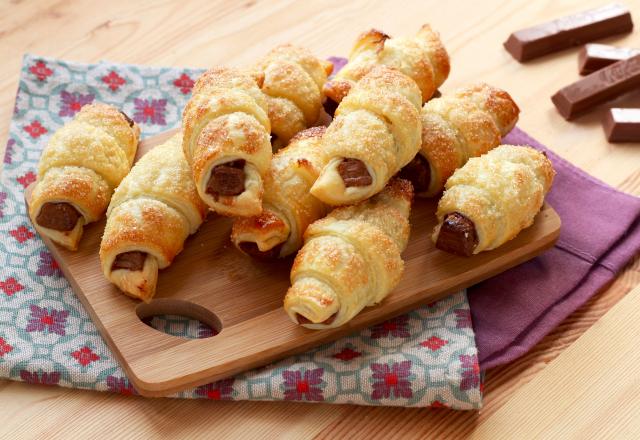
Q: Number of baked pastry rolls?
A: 10